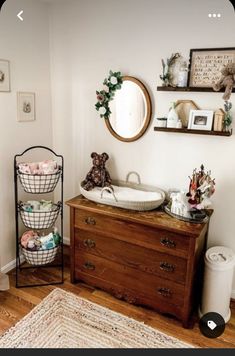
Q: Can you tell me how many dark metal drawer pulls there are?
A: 6